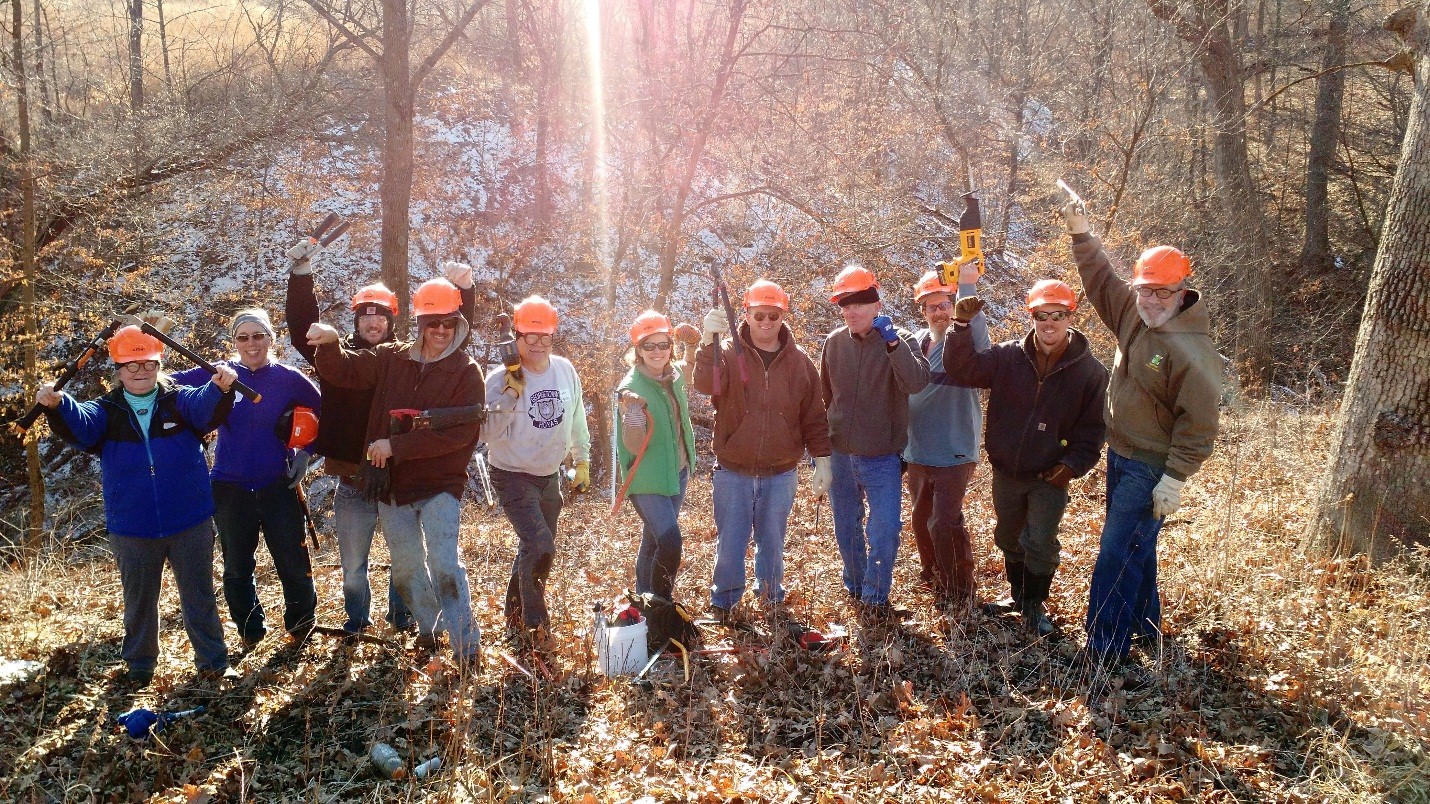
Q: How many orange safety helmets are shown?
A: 11